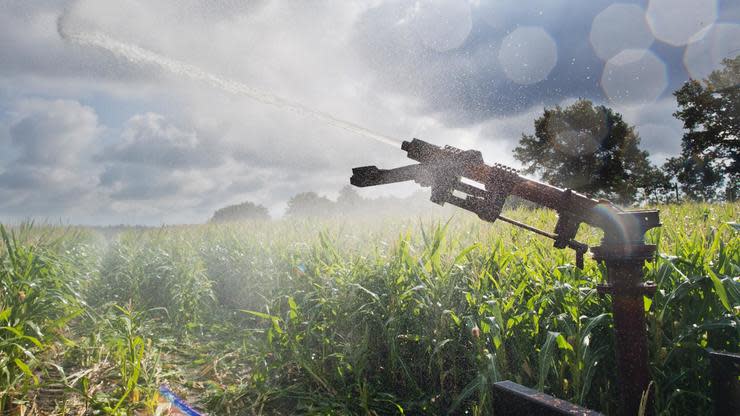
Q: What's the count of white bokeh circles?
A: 6